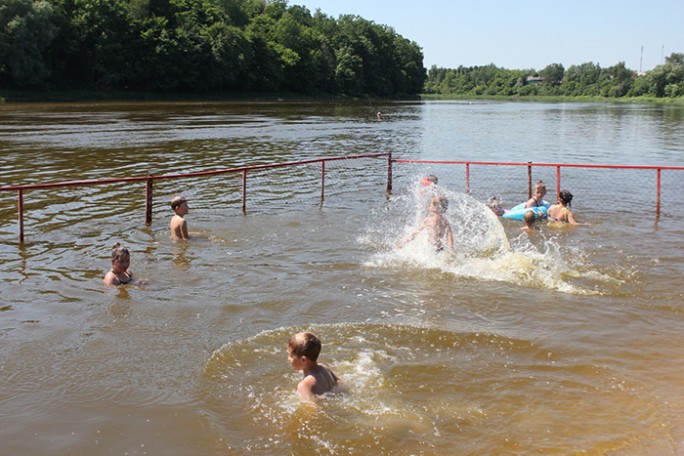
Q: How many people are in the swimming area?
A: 9